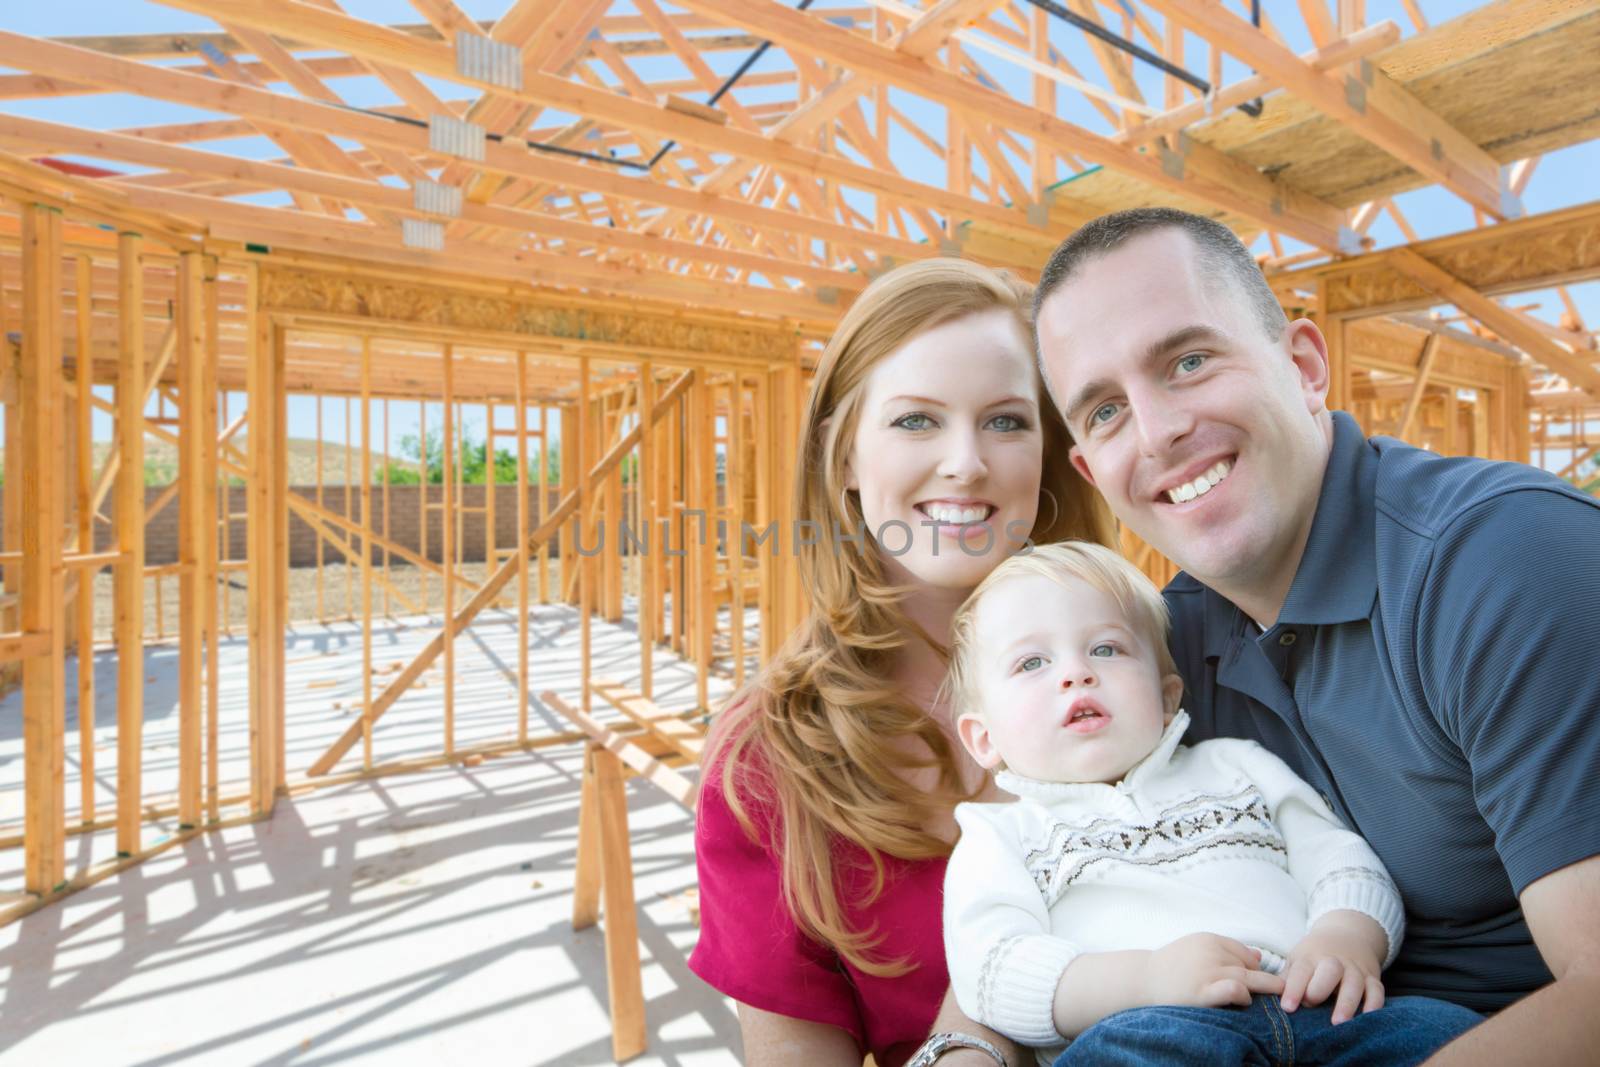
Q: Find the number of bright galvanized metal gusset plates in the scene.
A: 4